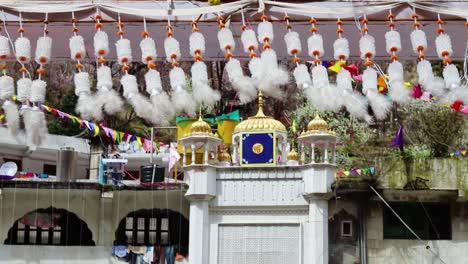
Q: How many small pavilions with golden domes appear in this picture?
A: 2